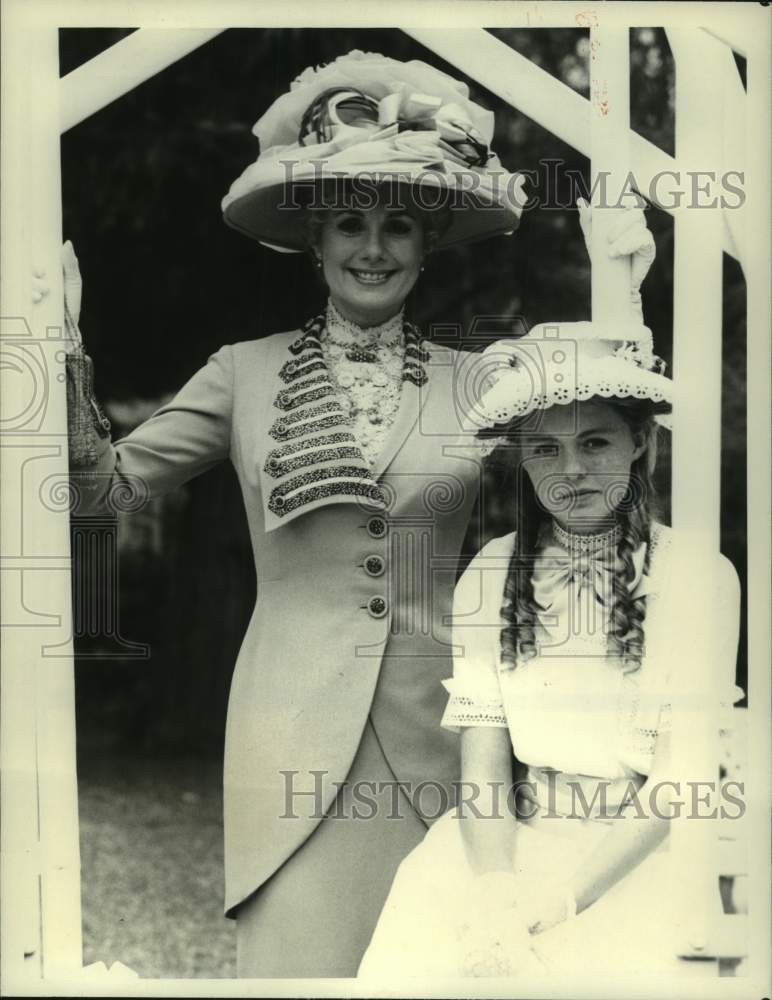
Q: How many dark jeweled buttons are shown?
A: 3